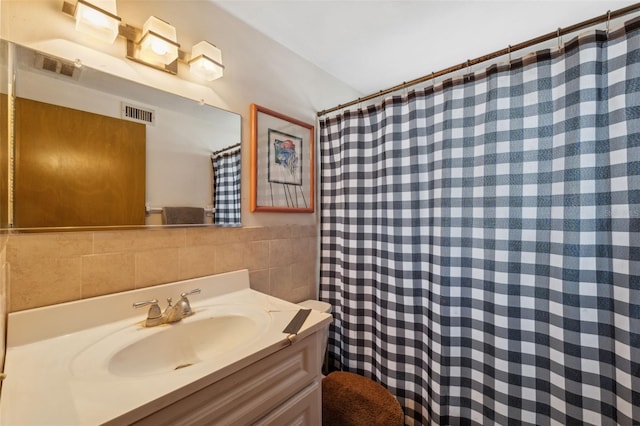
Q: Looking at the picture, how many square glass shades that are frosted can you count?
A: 3